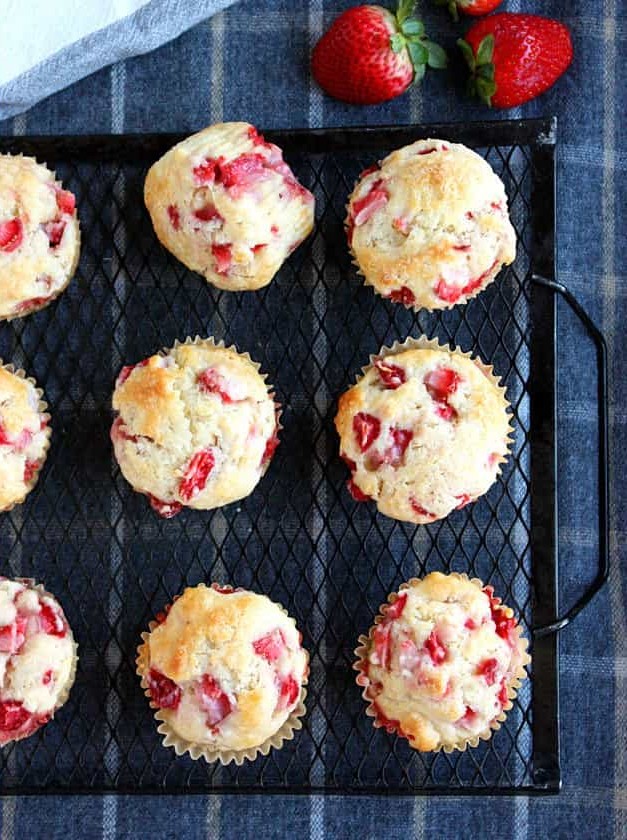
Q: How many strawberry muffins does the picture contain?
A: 9